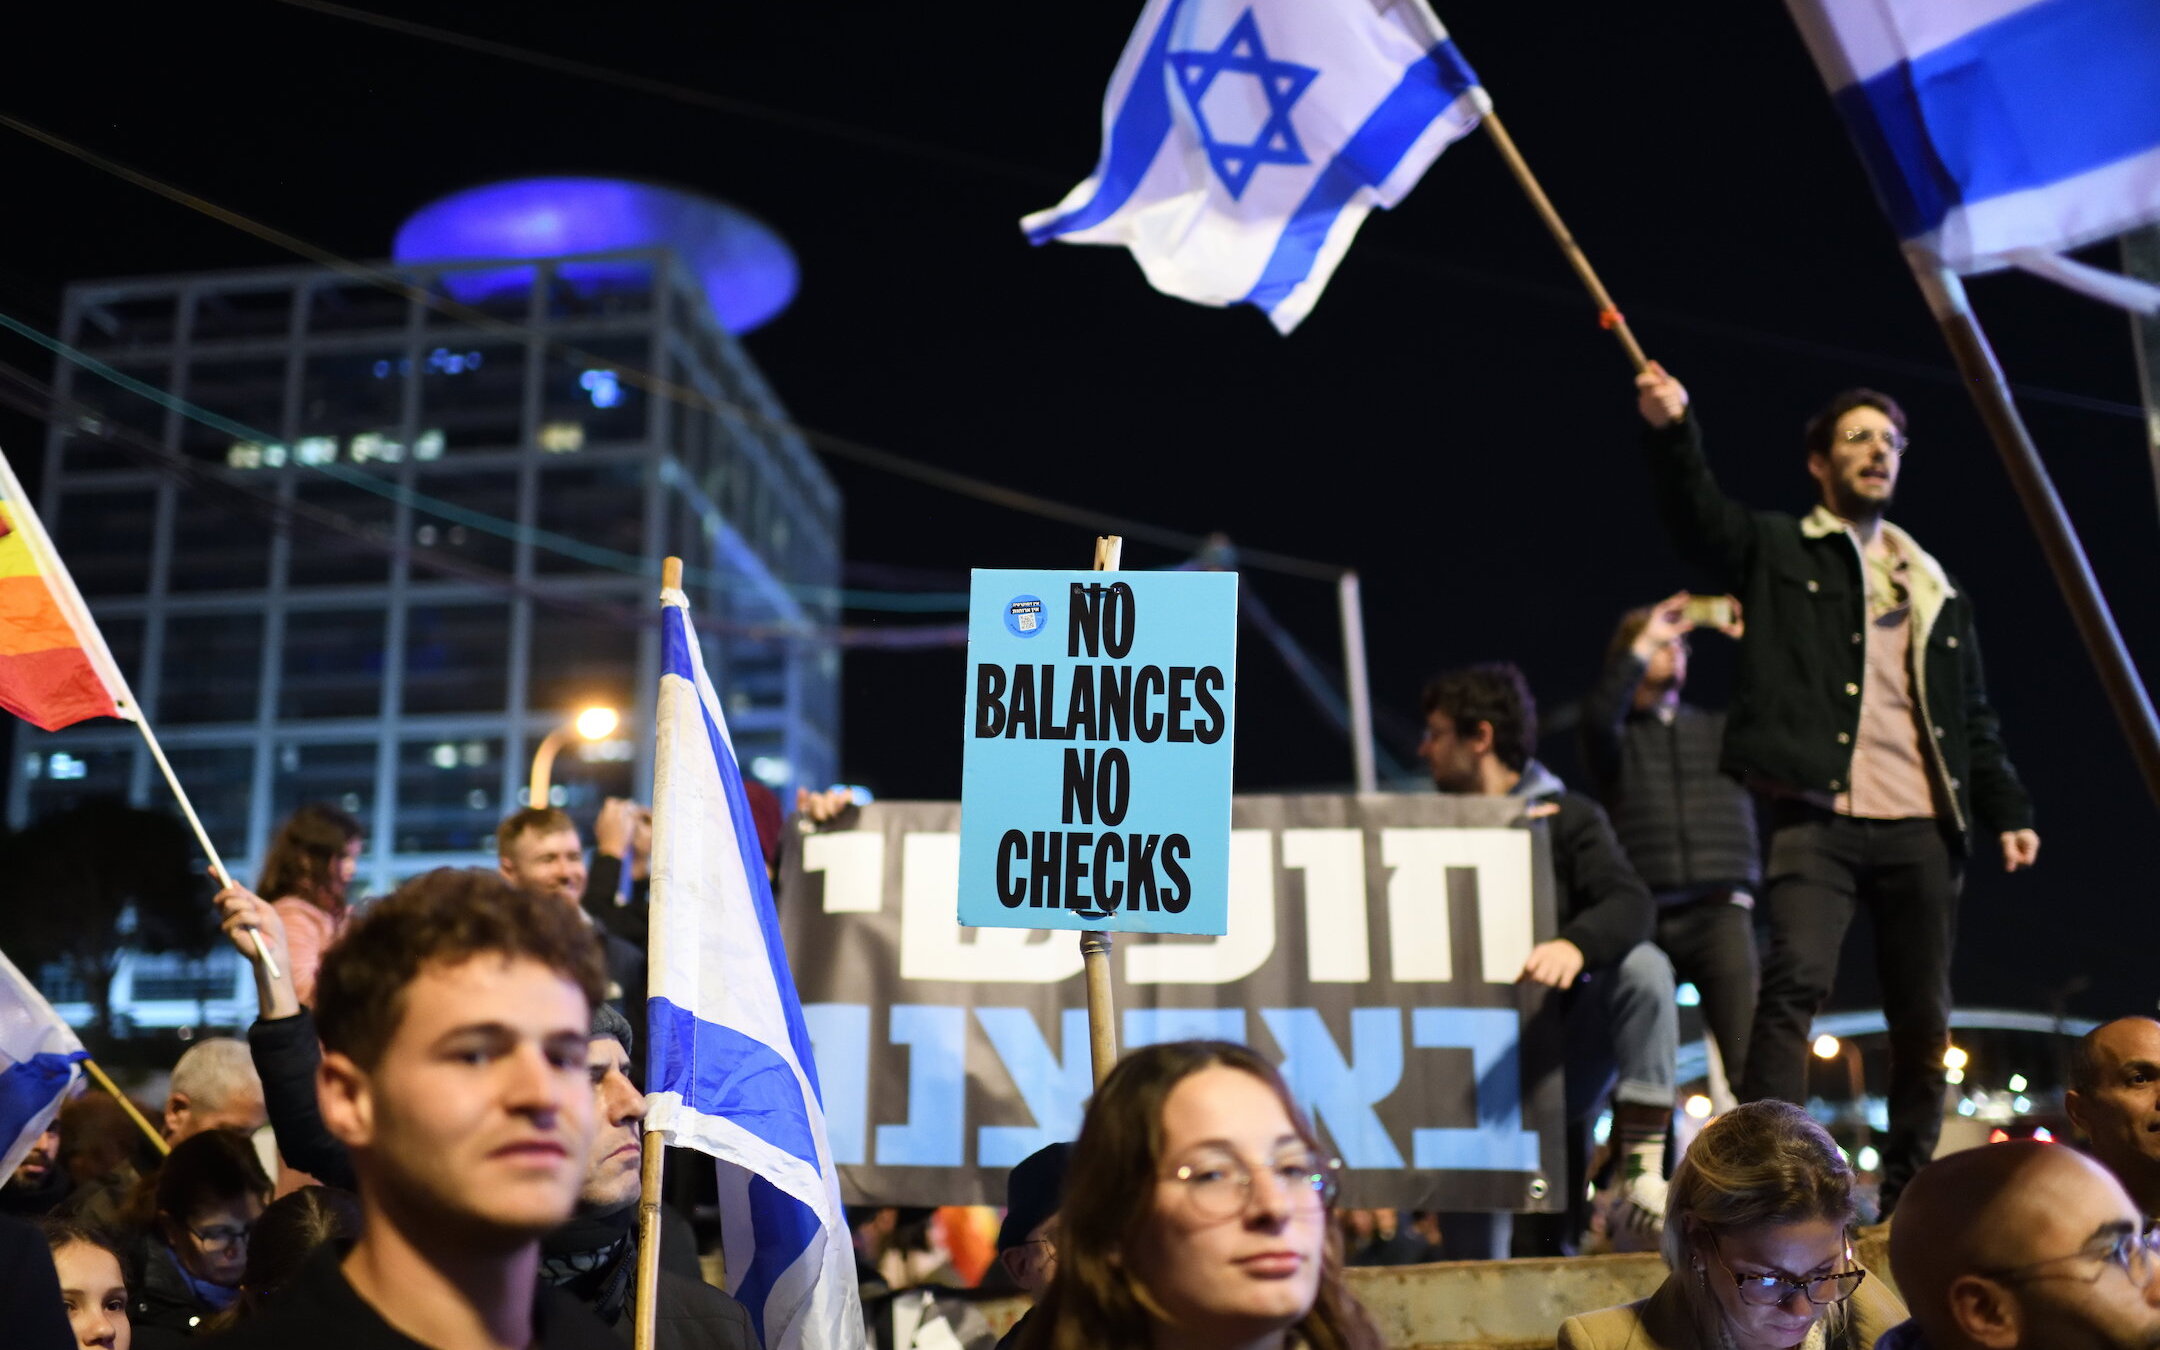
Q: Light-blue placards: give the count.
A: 1